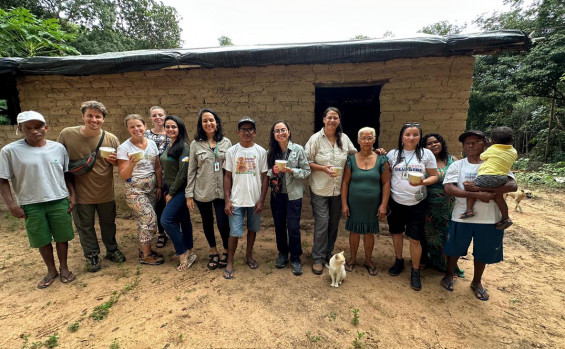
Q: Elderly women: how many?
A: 1